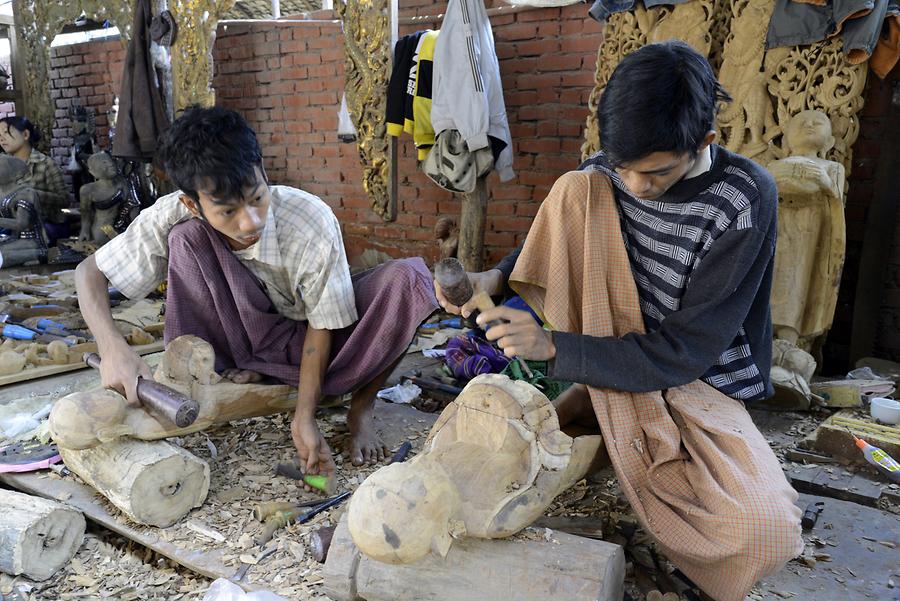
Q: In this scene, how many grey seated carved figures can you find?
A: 2